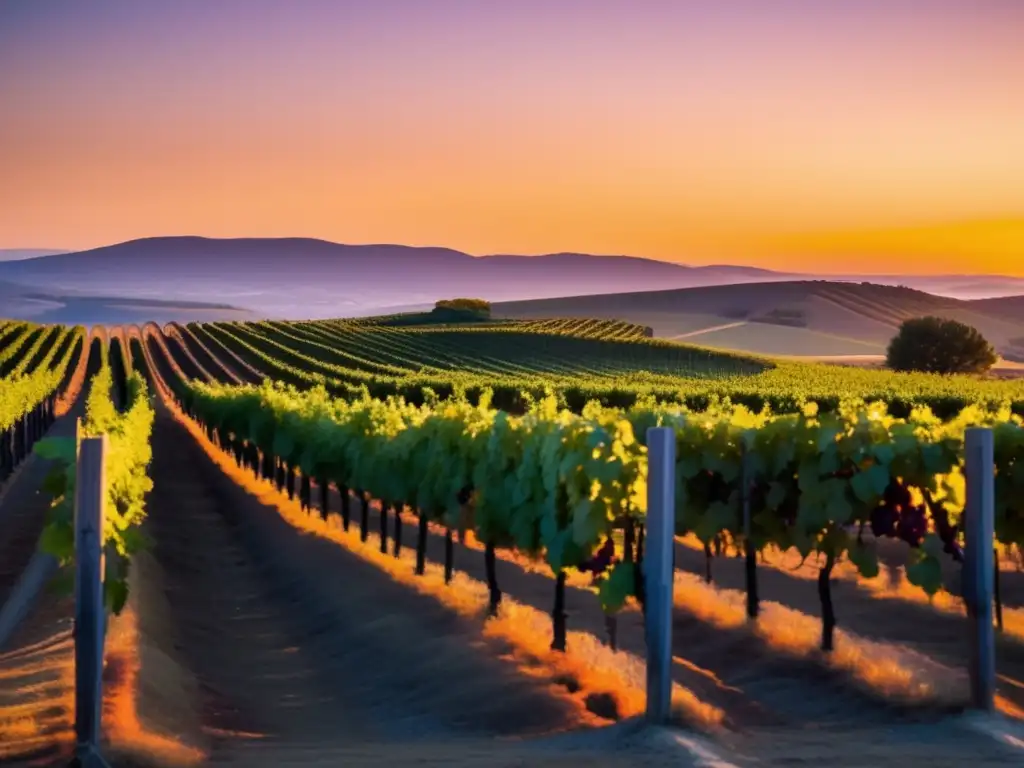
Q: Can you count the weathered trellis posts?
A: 3